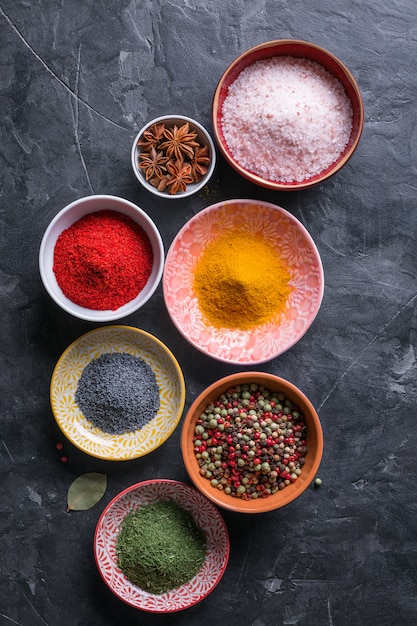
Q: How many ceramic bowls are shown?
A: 7